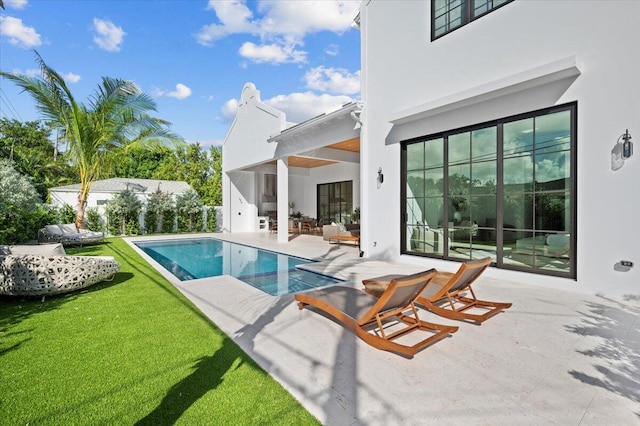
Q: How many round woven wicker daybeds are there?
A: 2